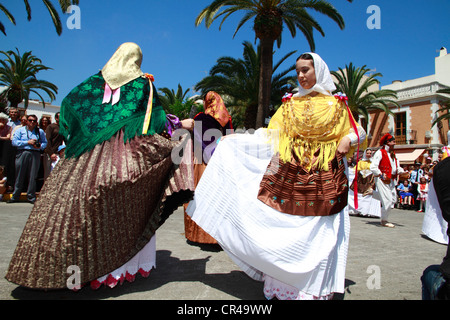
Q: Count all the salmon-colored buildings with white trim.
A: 1